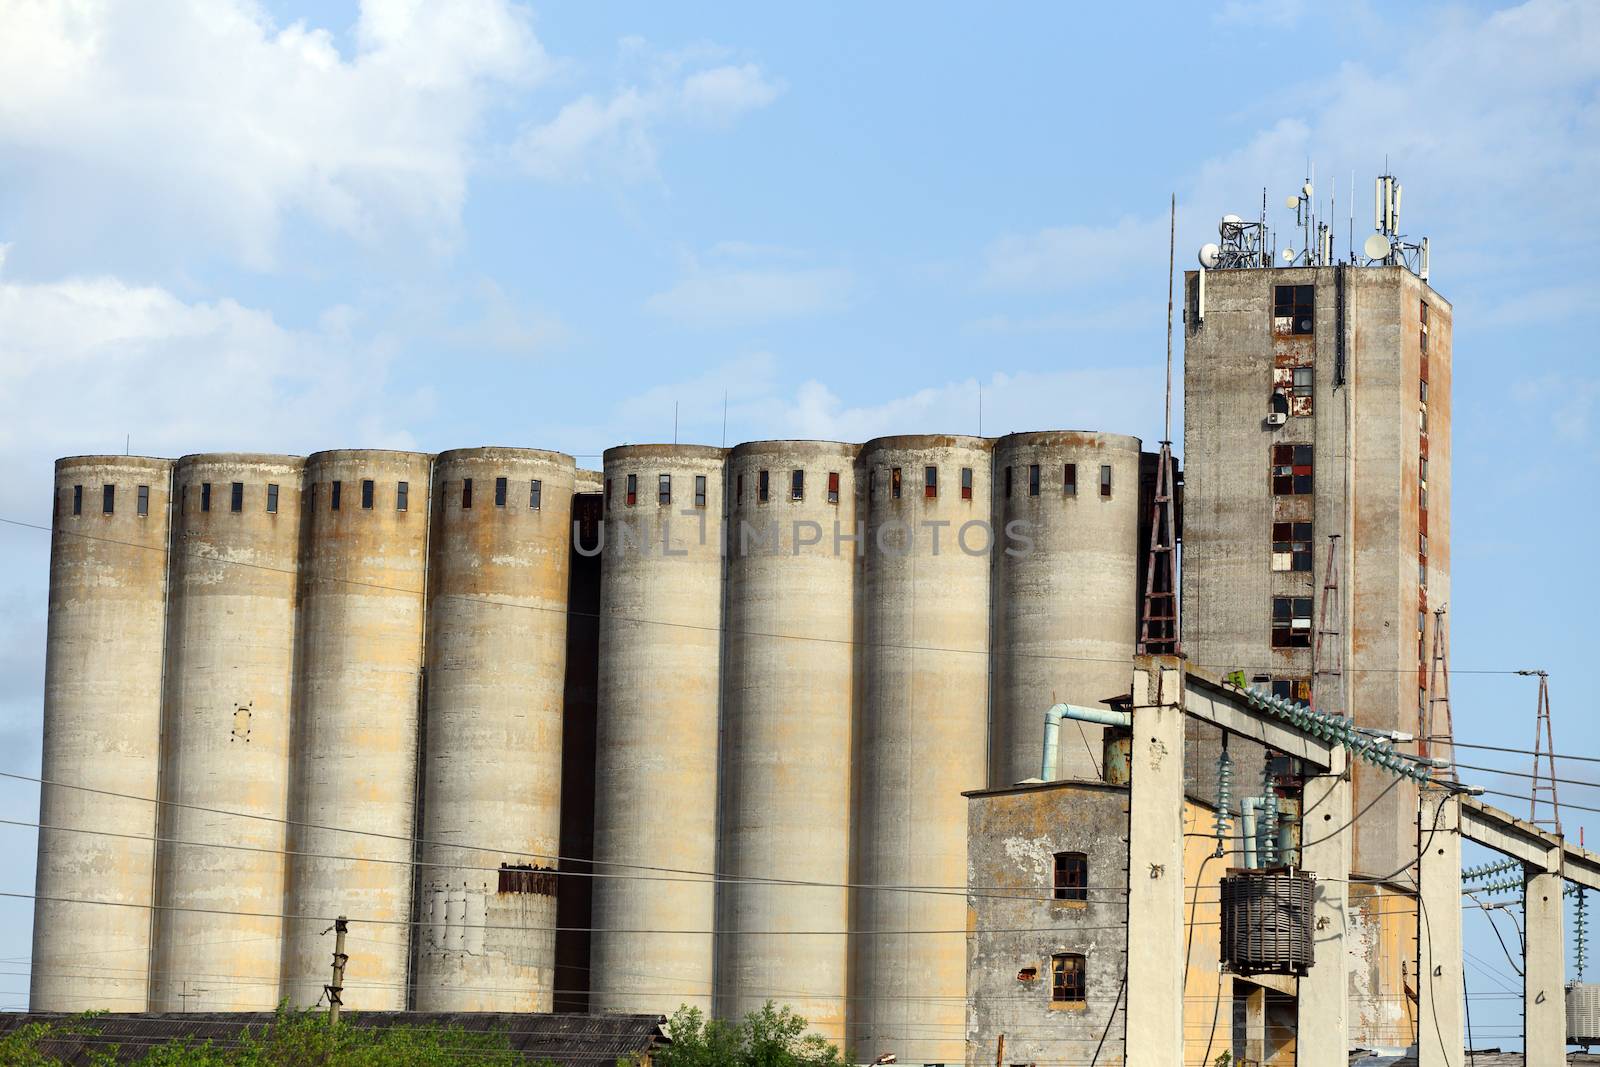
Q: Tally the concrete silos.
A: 8